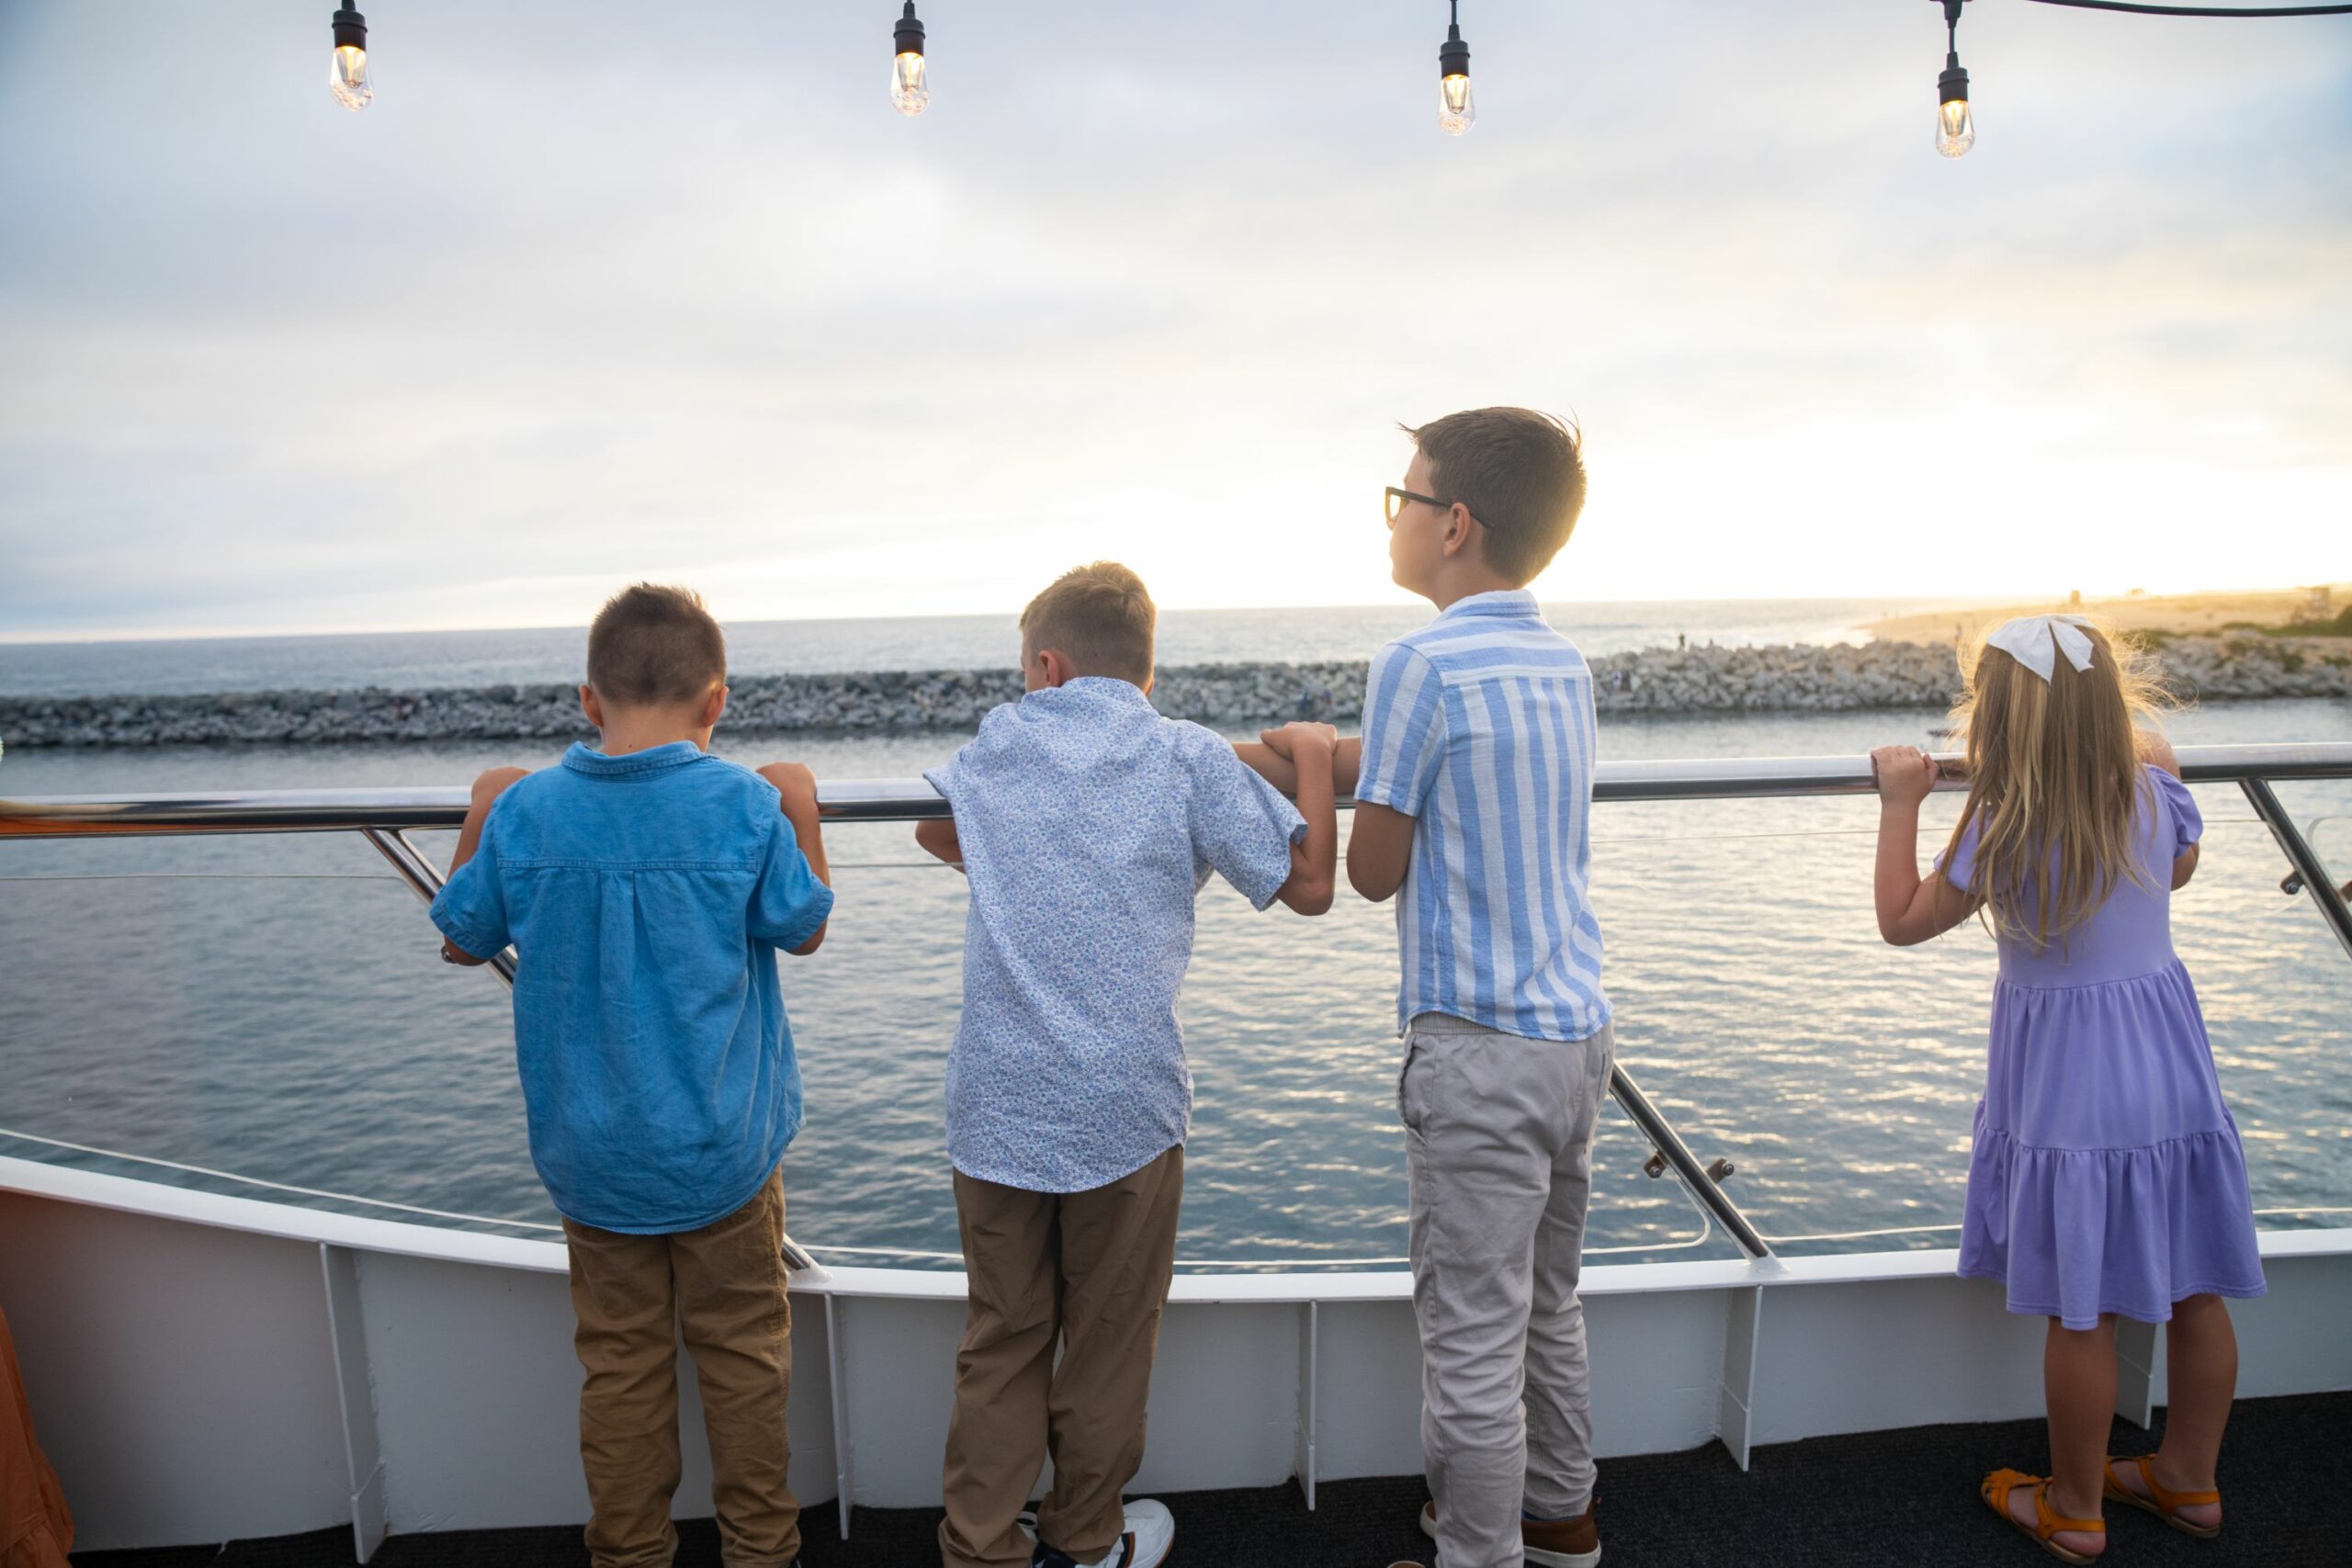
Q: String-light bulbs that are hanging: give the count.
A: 4